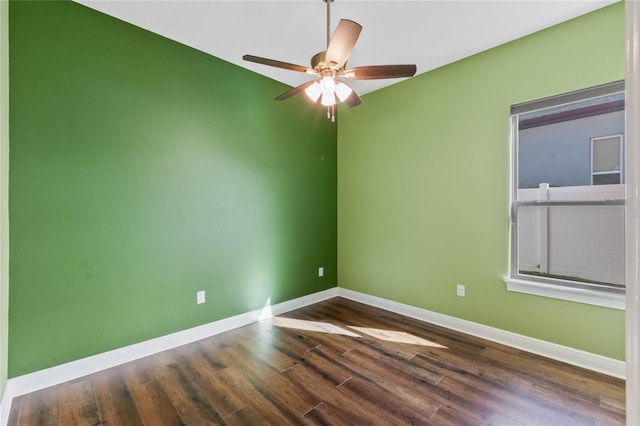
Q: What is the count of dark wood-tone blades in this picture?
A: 5